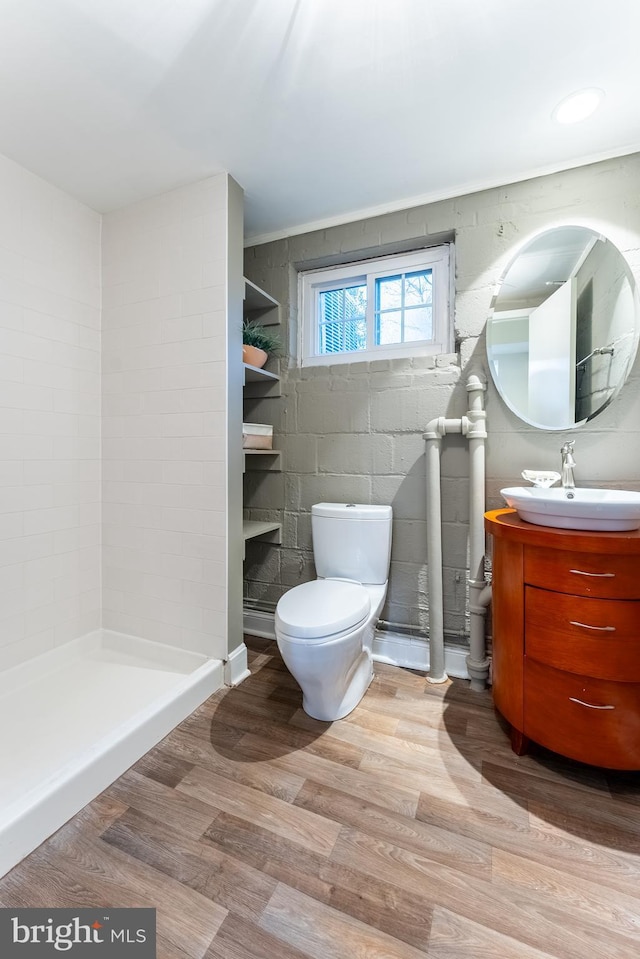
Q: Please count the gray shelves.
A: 4